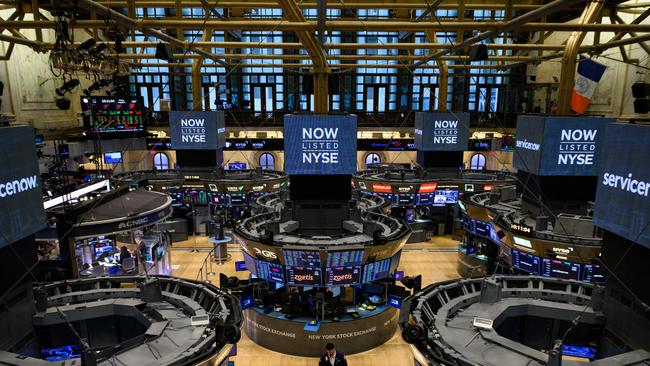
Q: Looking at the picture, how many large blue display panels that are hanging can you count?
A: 6